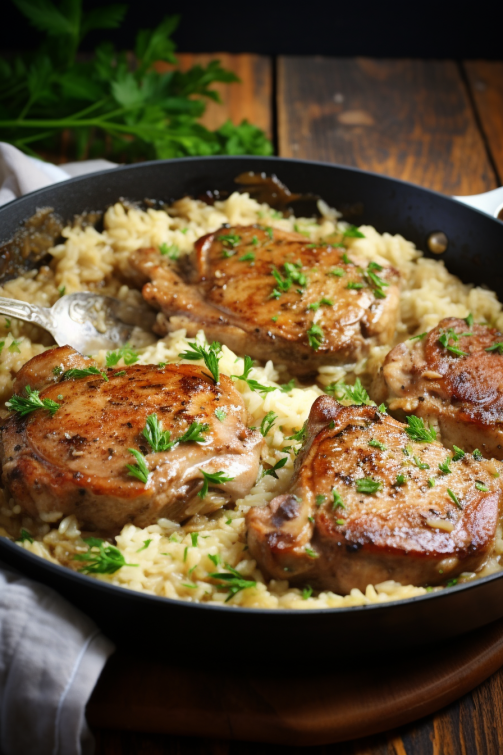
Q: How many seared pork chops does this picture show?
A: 4